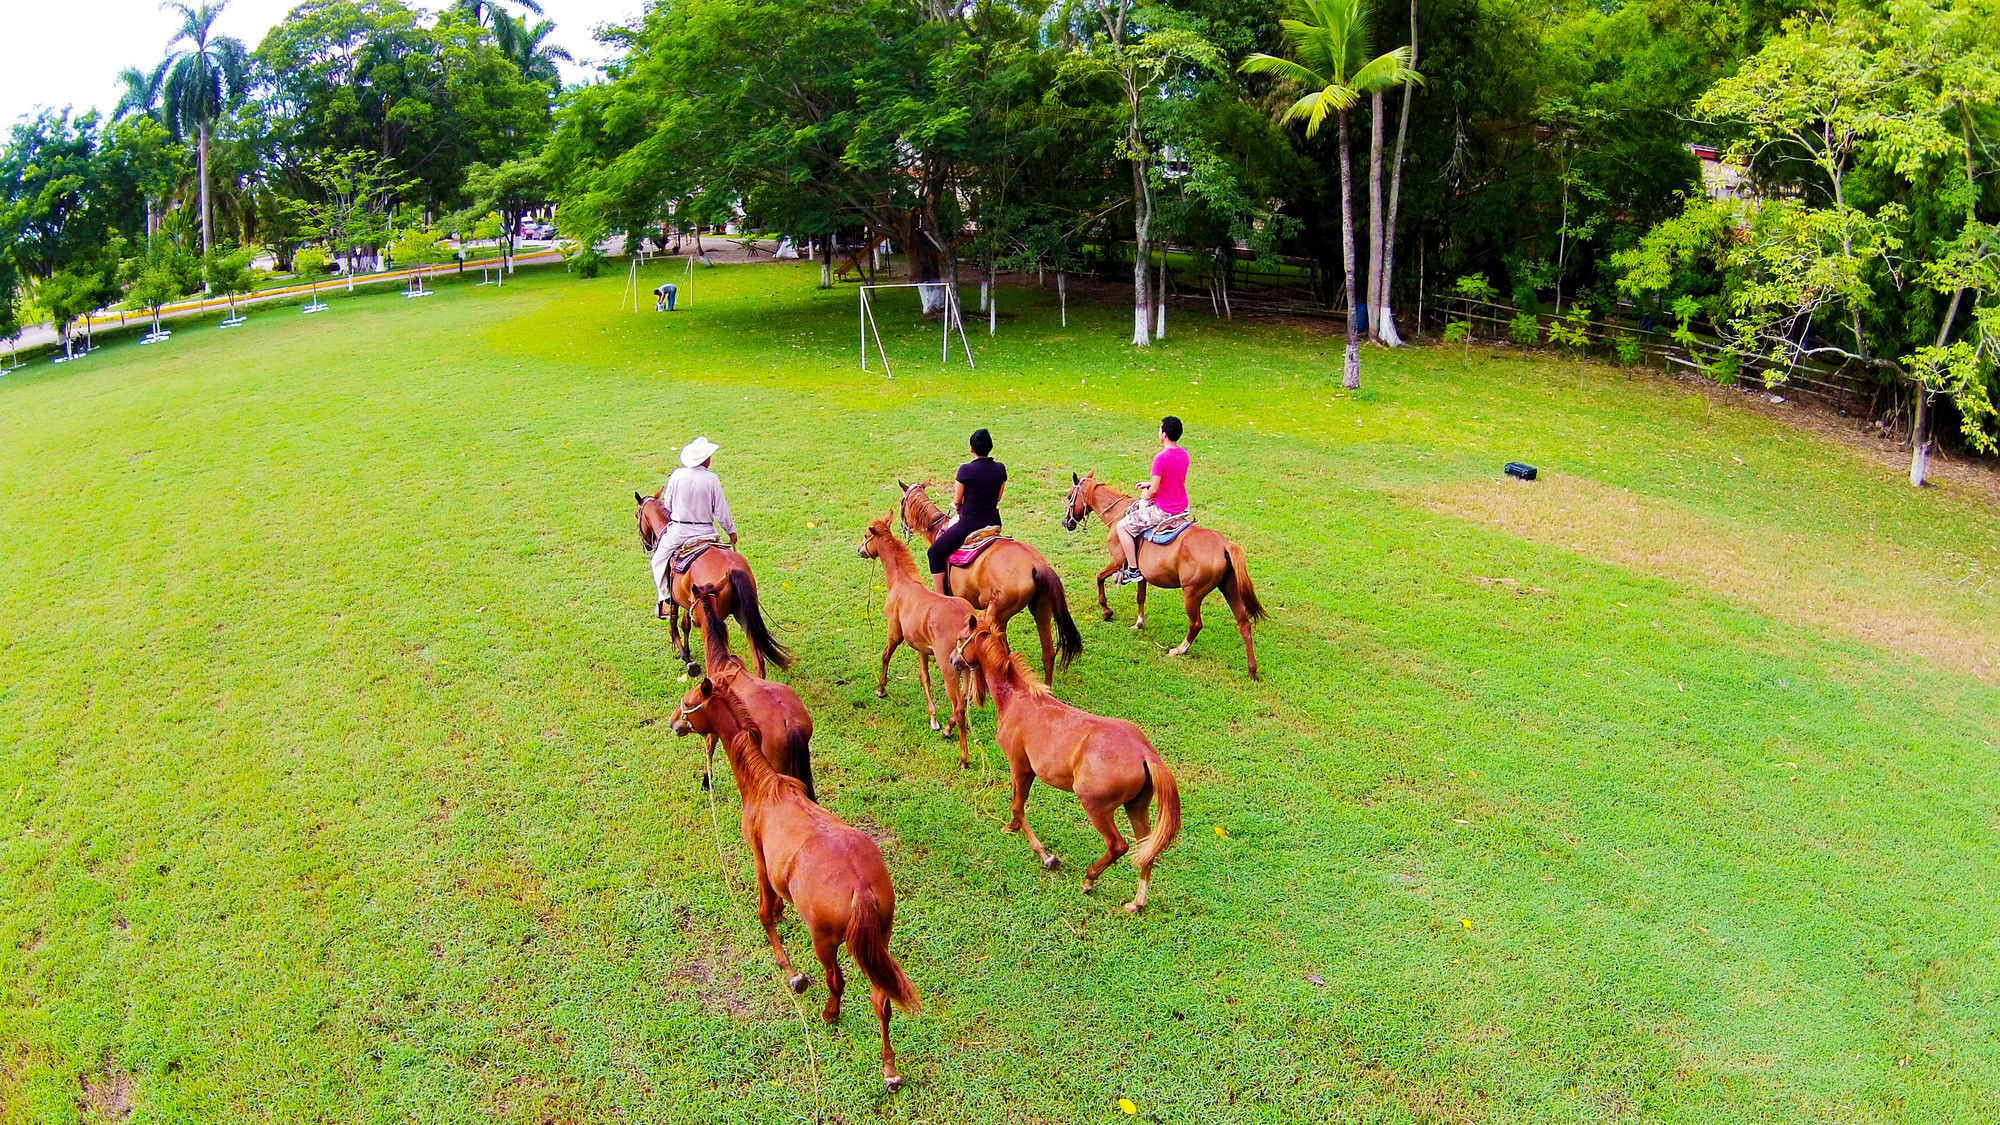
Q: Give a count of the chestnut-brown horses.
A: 7